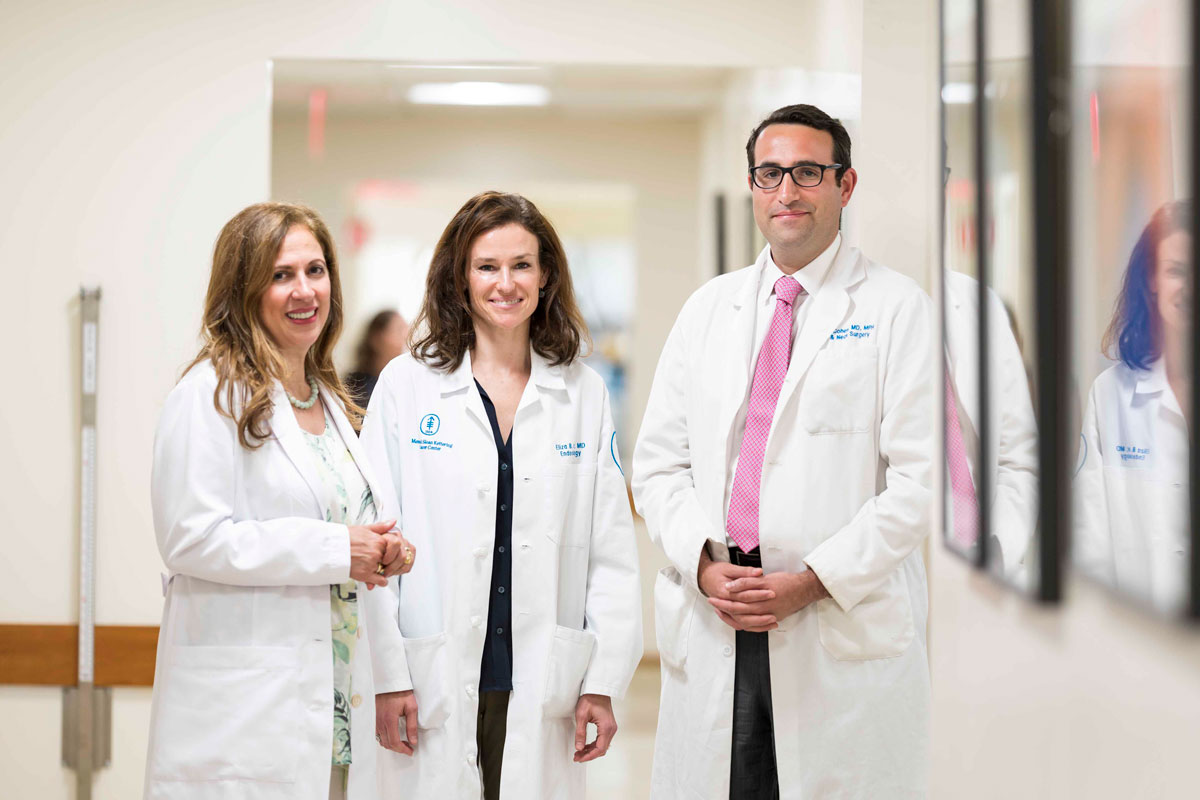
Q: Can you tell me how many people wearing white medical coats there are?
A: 3